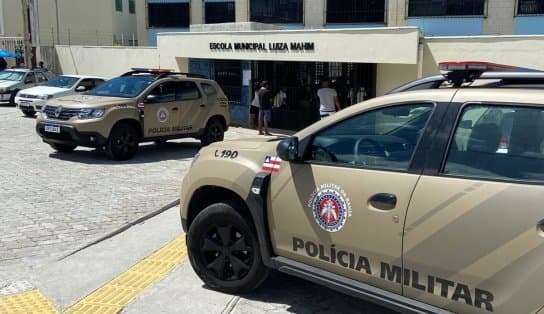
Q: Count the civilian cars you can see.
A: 2